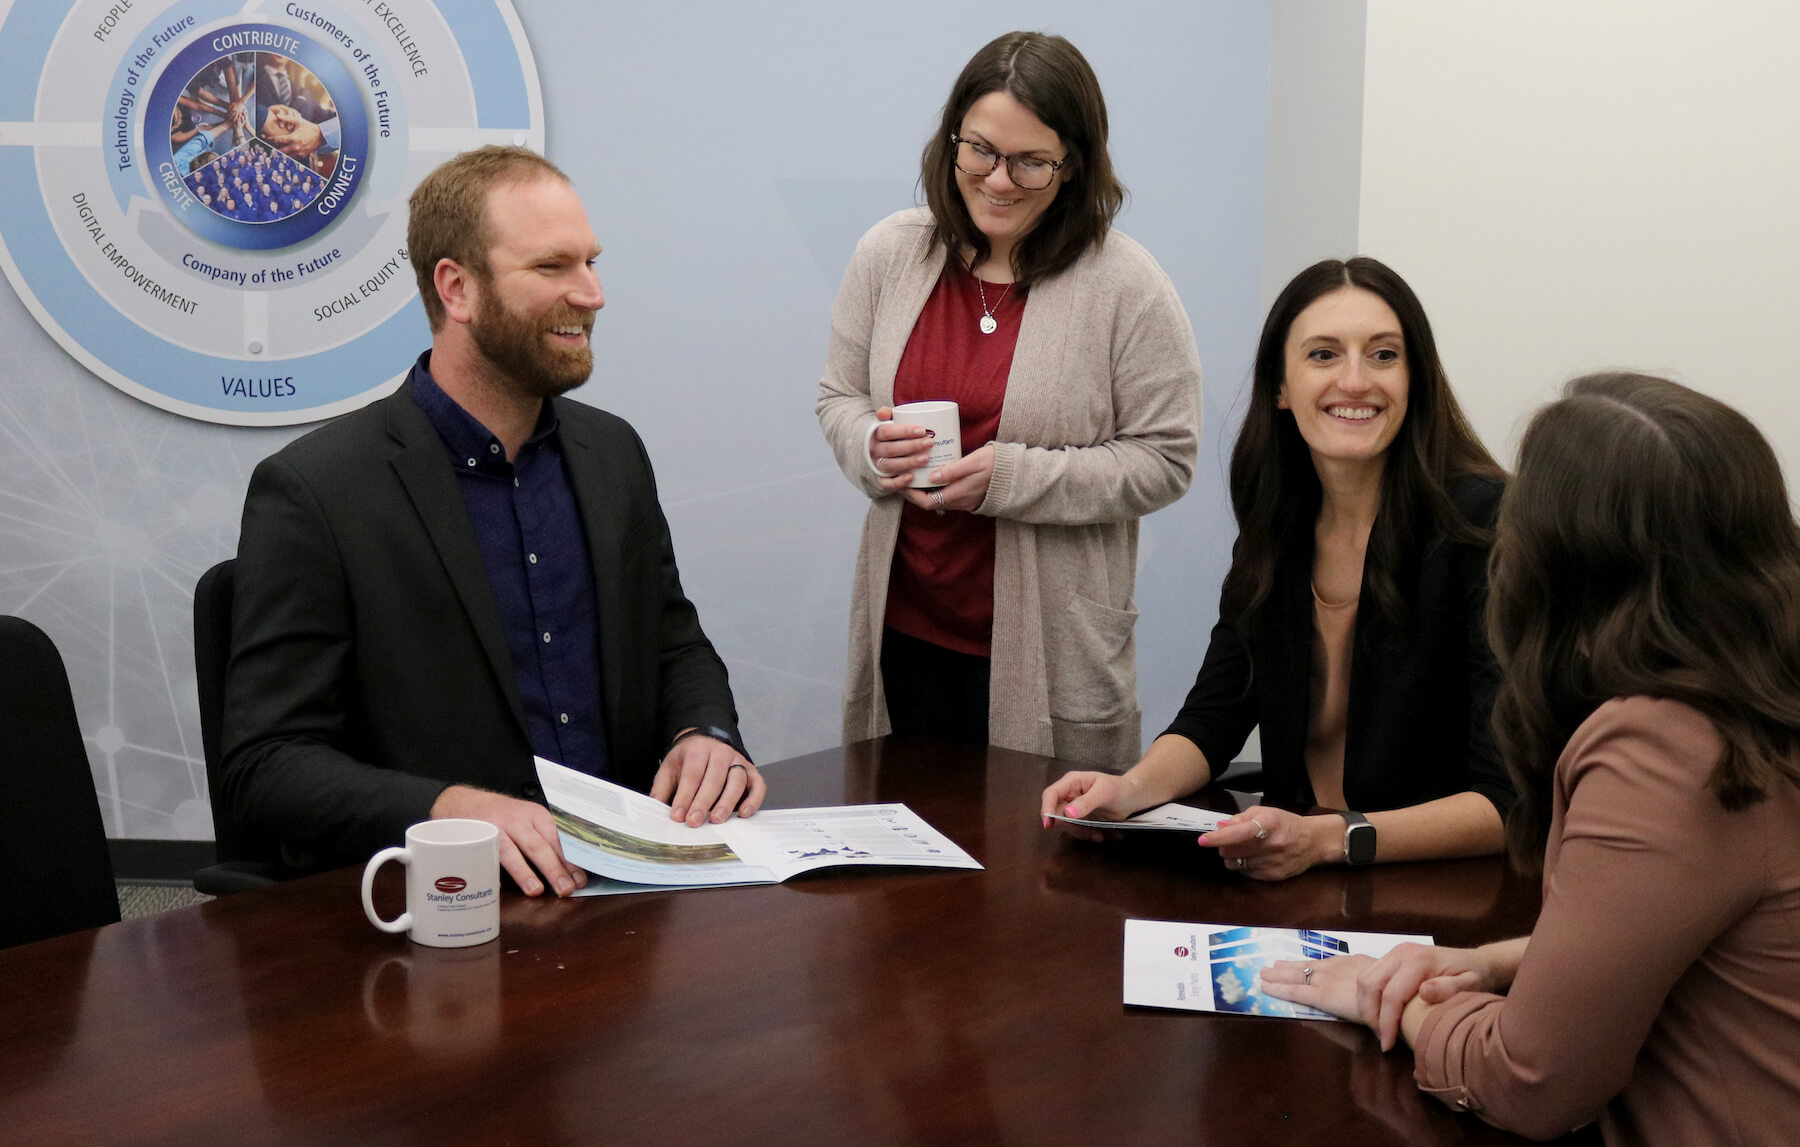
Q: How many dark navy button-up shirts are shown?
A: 1